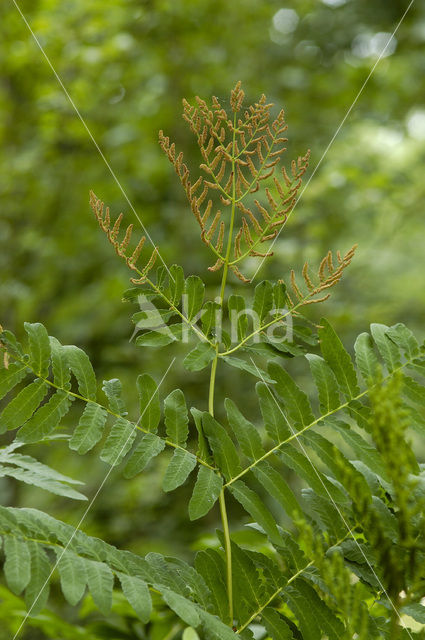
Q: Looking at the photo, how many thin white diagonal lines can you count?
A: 4